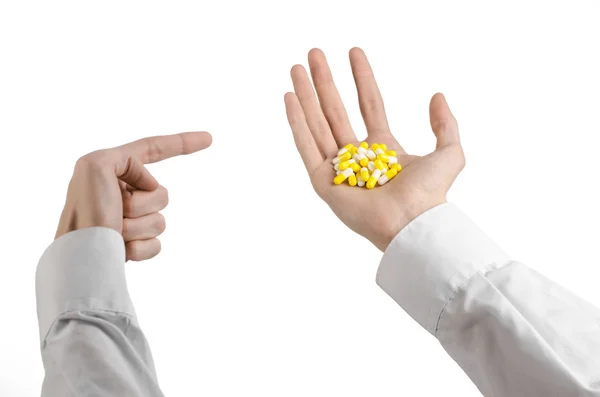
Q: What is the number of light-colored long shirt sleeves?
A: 2